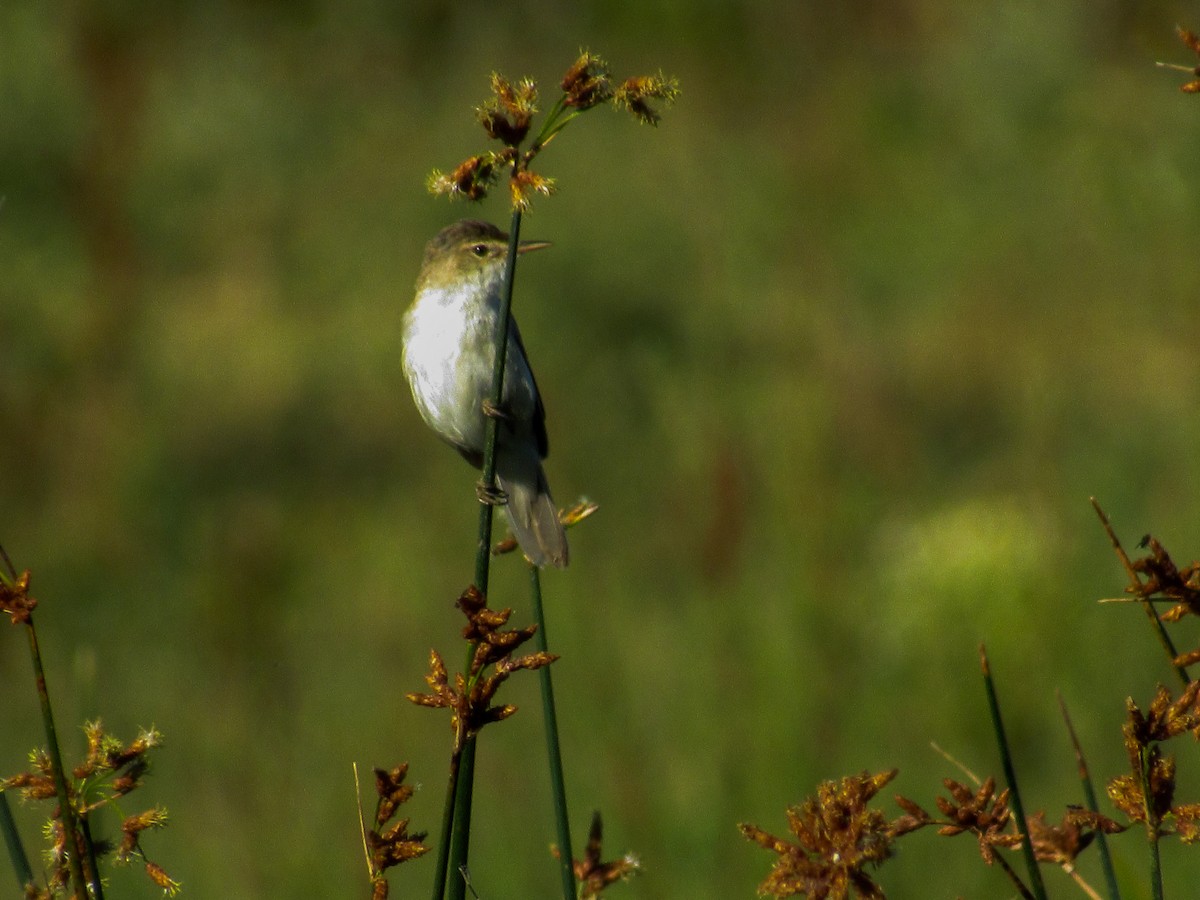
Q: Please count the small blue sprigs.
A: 0